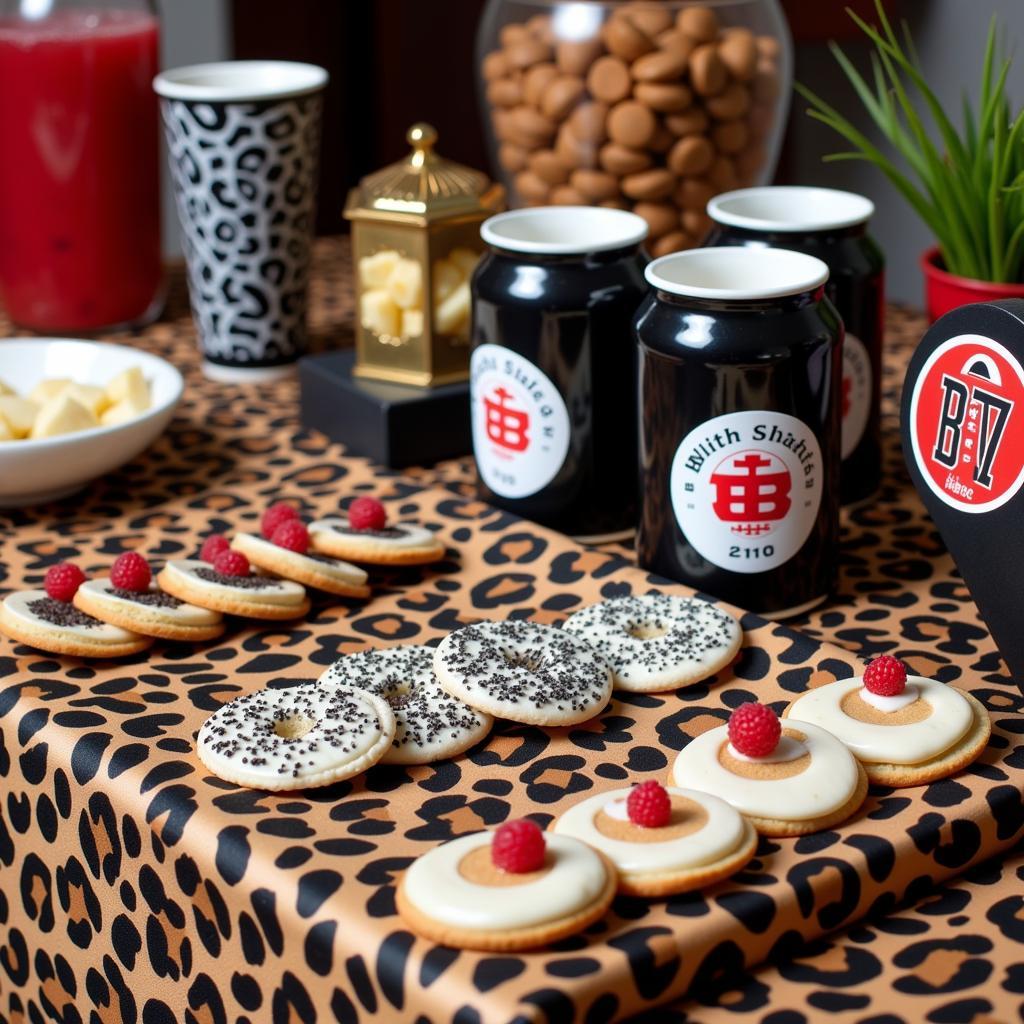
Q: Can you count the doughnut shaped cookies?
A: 4